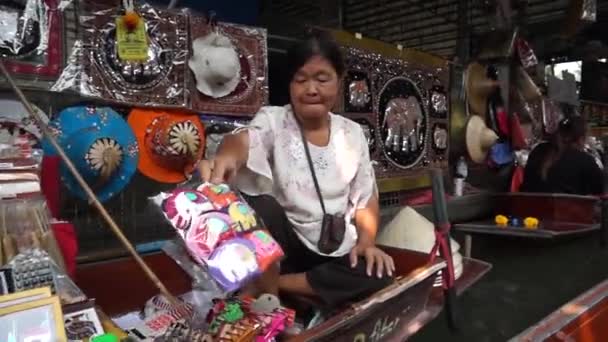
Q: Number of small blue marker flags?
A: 0